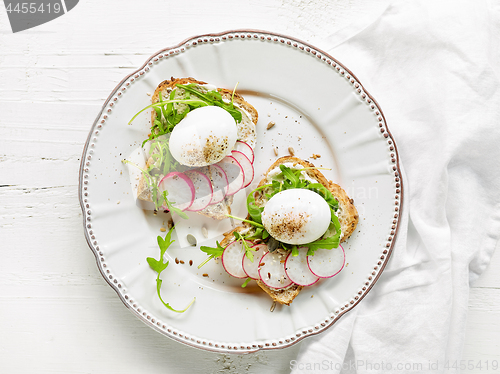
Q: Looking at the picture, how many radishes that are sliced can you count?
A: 11